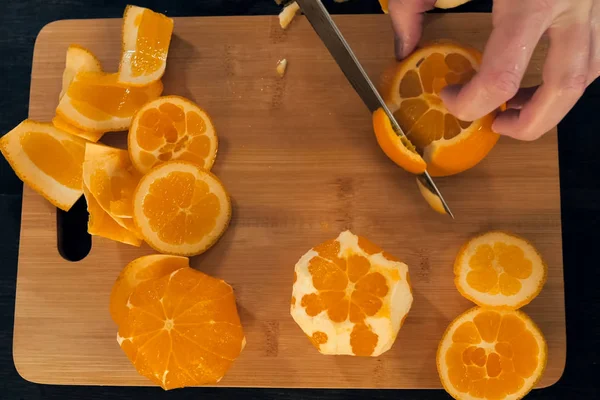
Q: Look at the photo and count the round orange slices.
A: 4